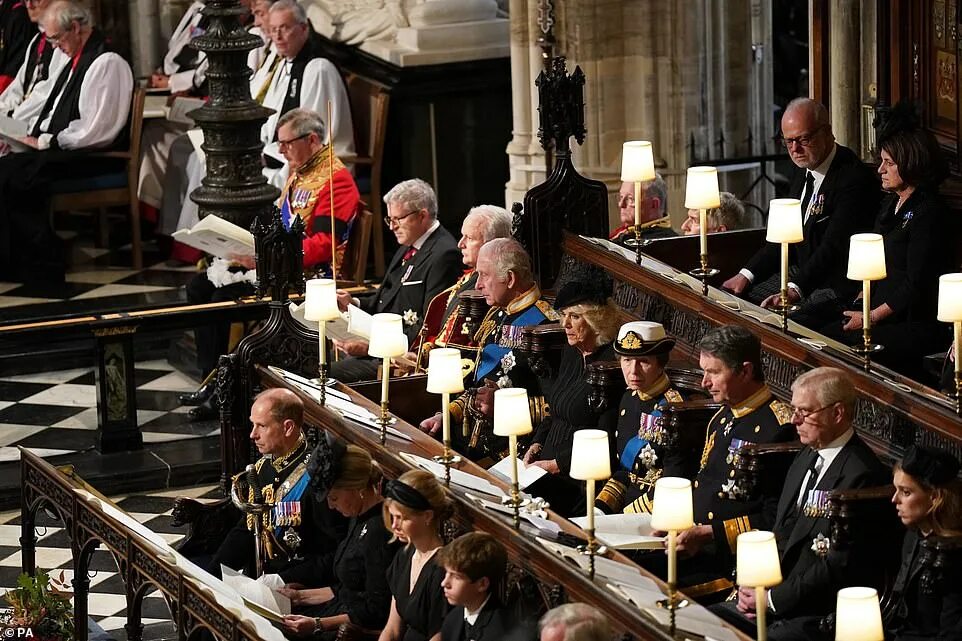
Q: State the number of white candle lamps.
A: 13